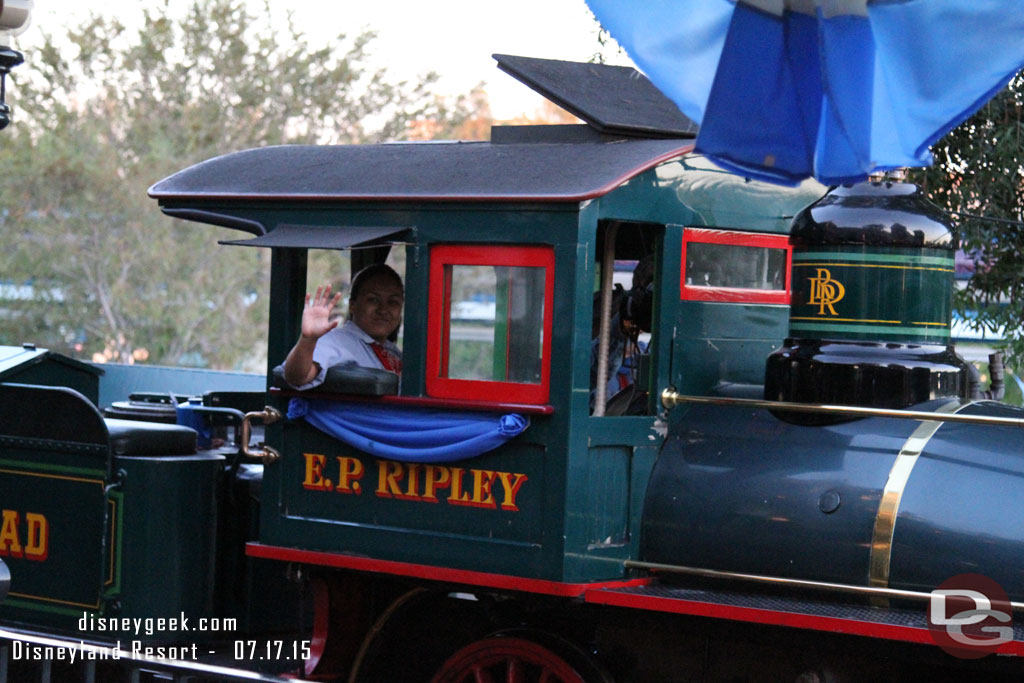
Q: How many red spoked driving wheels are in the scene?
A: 1